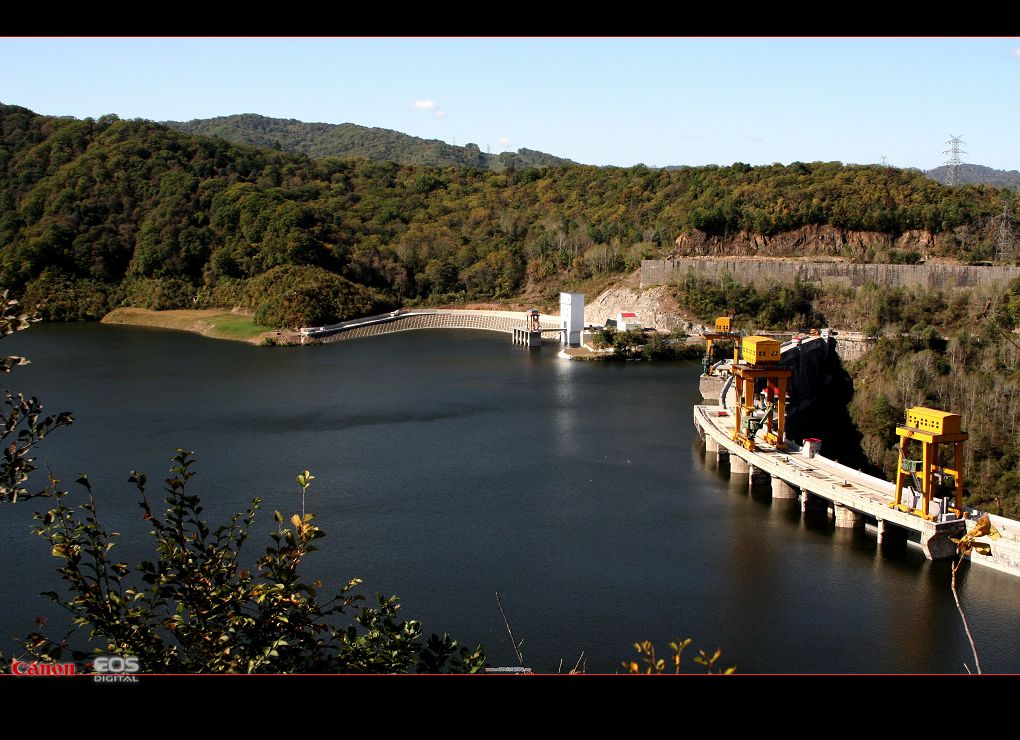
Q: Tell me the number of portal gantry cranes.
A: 3